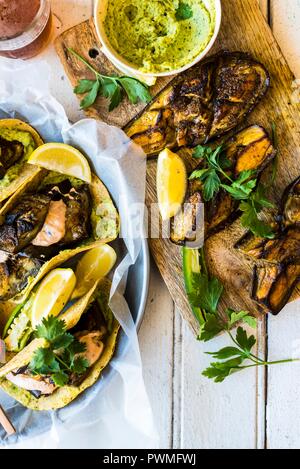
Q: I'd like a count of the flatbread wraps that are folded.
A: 3